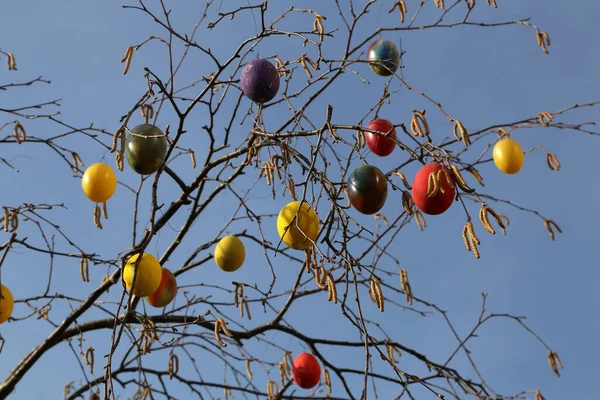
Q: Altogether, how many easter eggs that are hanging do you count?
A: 14